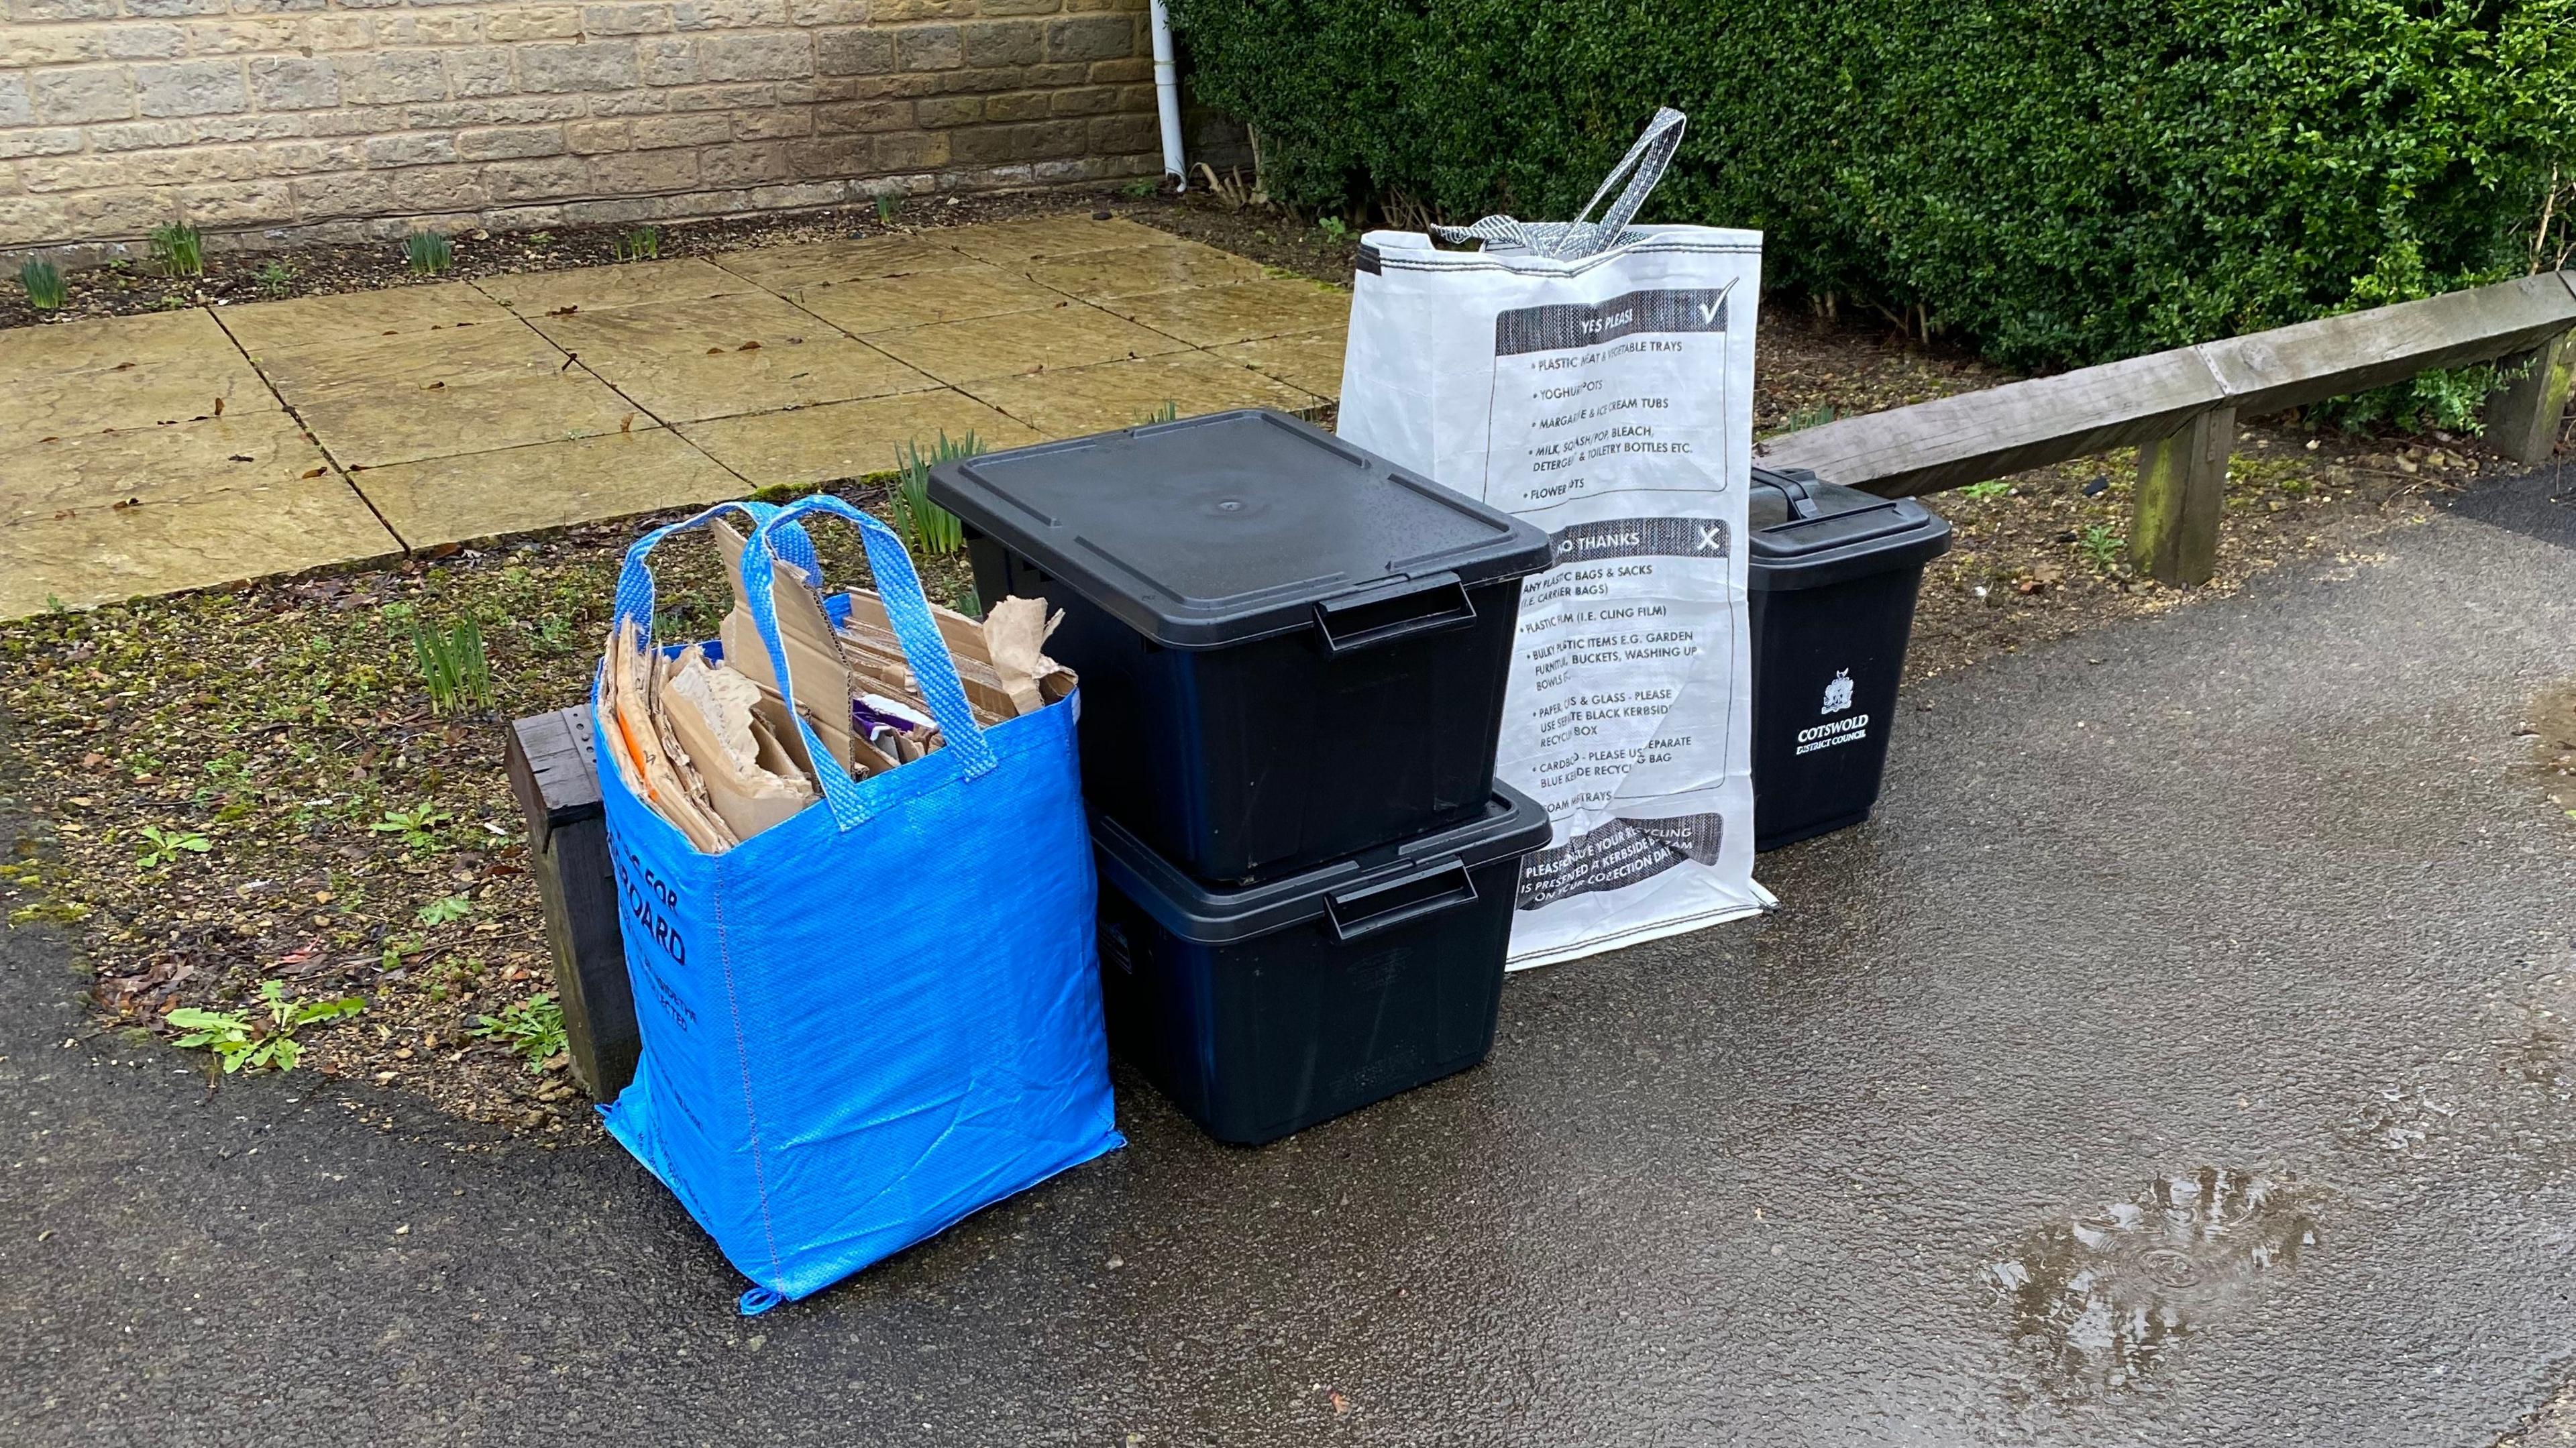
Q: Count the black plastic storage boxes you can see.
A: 2